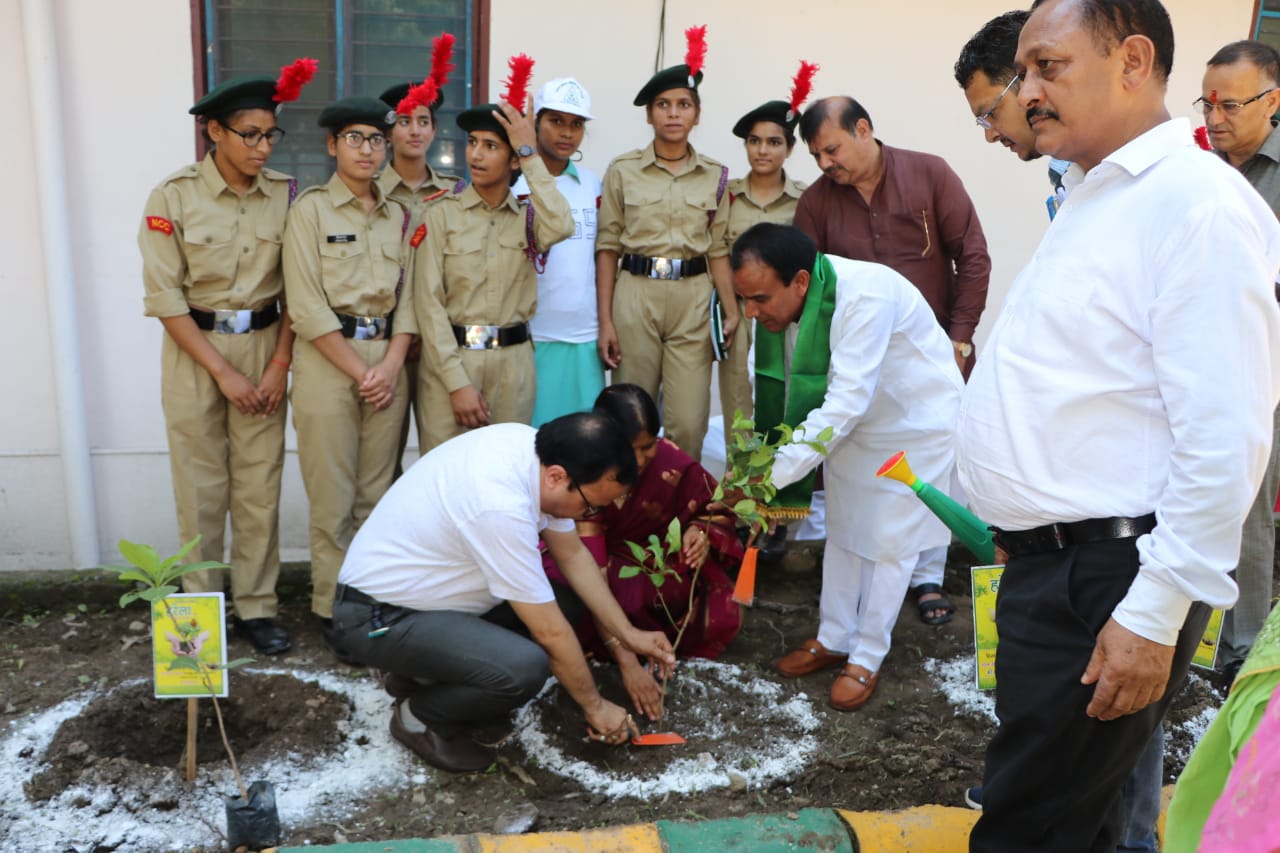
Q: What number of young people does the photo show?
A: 7